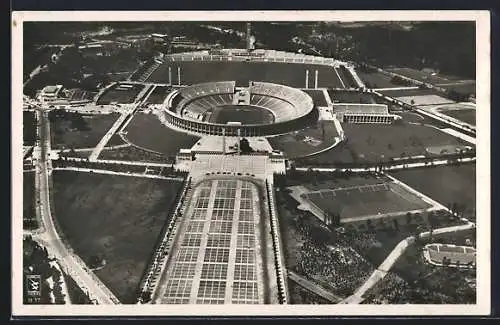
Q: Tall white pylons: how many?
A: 4